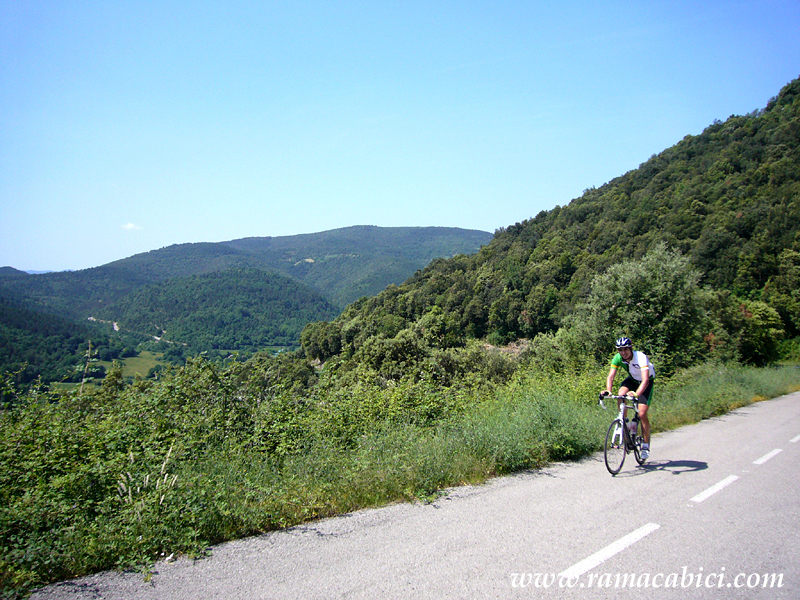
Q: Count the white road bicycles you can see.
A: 1